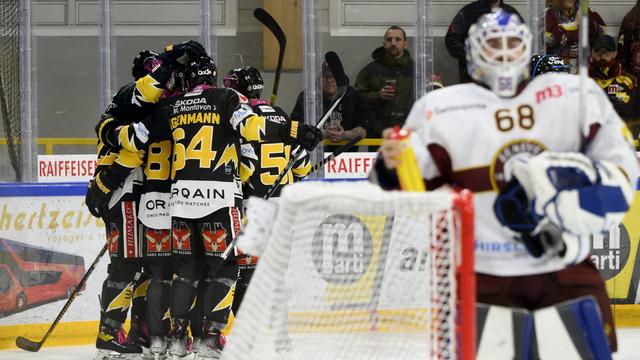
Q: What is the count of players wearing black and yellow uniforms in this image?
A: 4